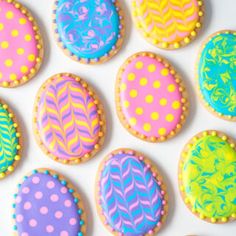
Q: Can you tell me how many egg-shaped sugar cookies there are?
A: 10